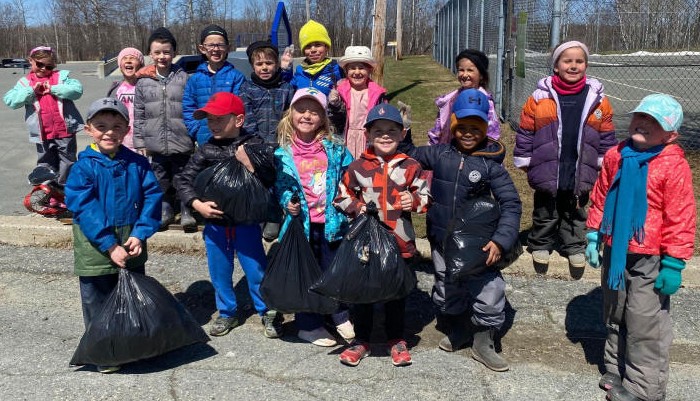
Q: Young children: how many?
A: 15